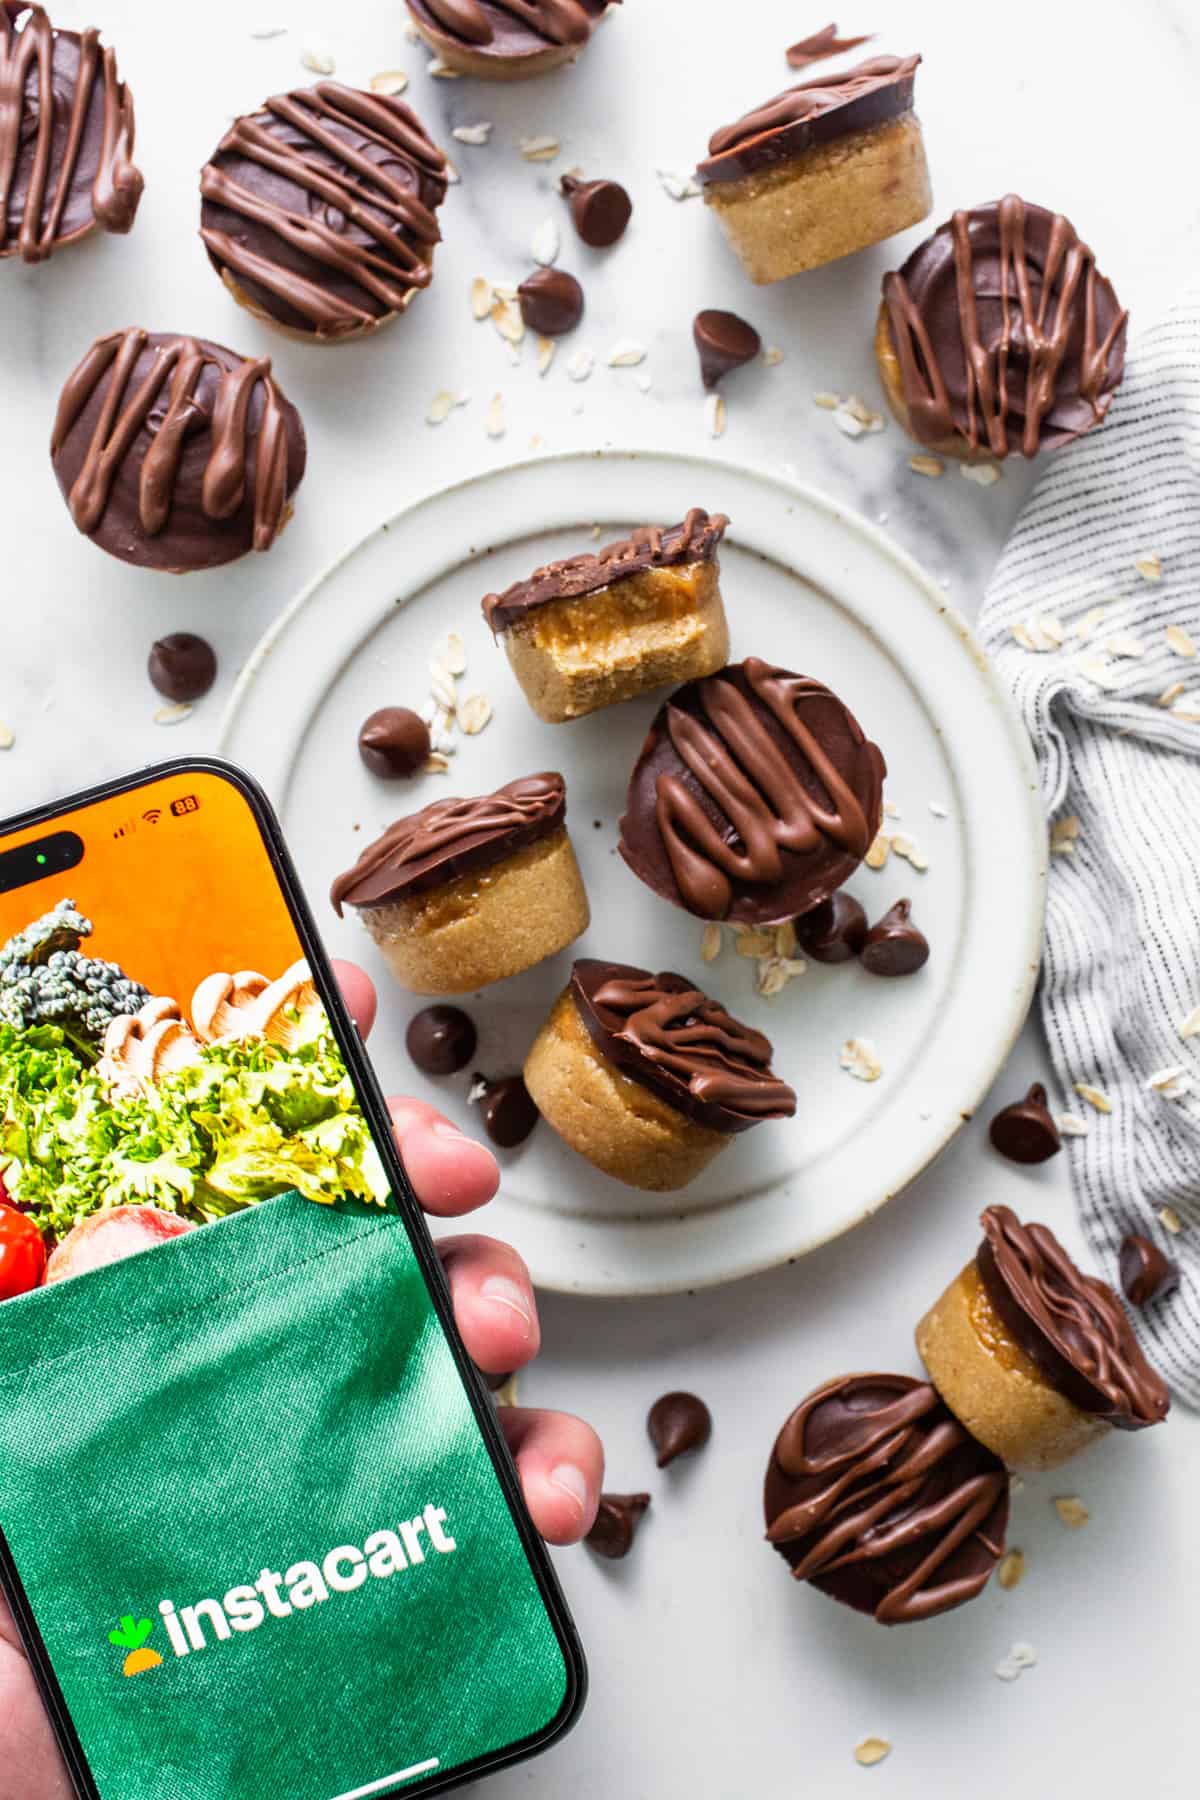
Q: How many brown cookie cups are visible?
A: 12